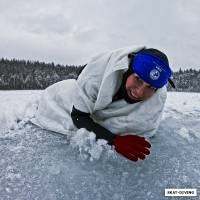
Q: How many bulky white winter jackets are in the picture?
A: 1